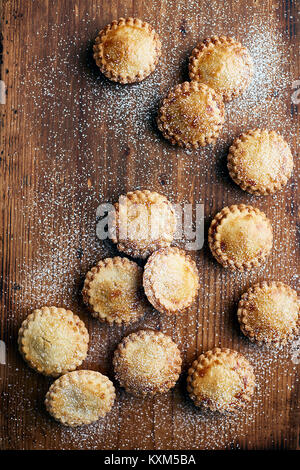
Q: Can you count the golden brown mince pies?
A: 13